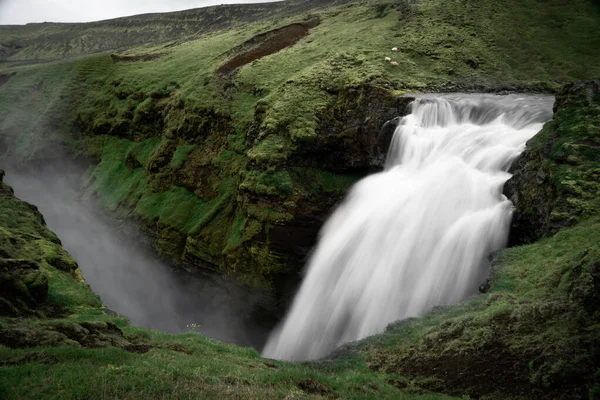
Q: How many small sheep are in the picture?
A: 3